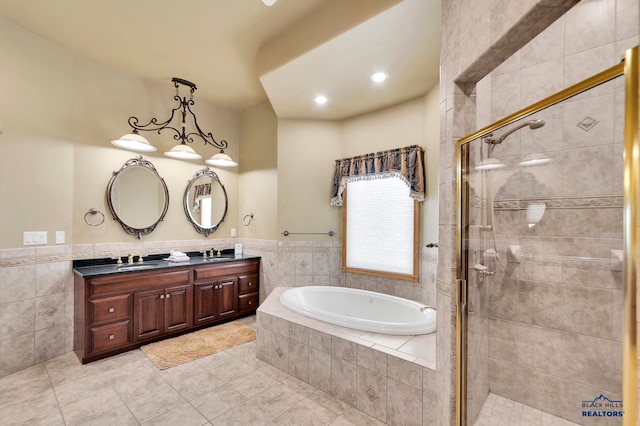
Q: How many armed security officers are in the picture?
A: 0